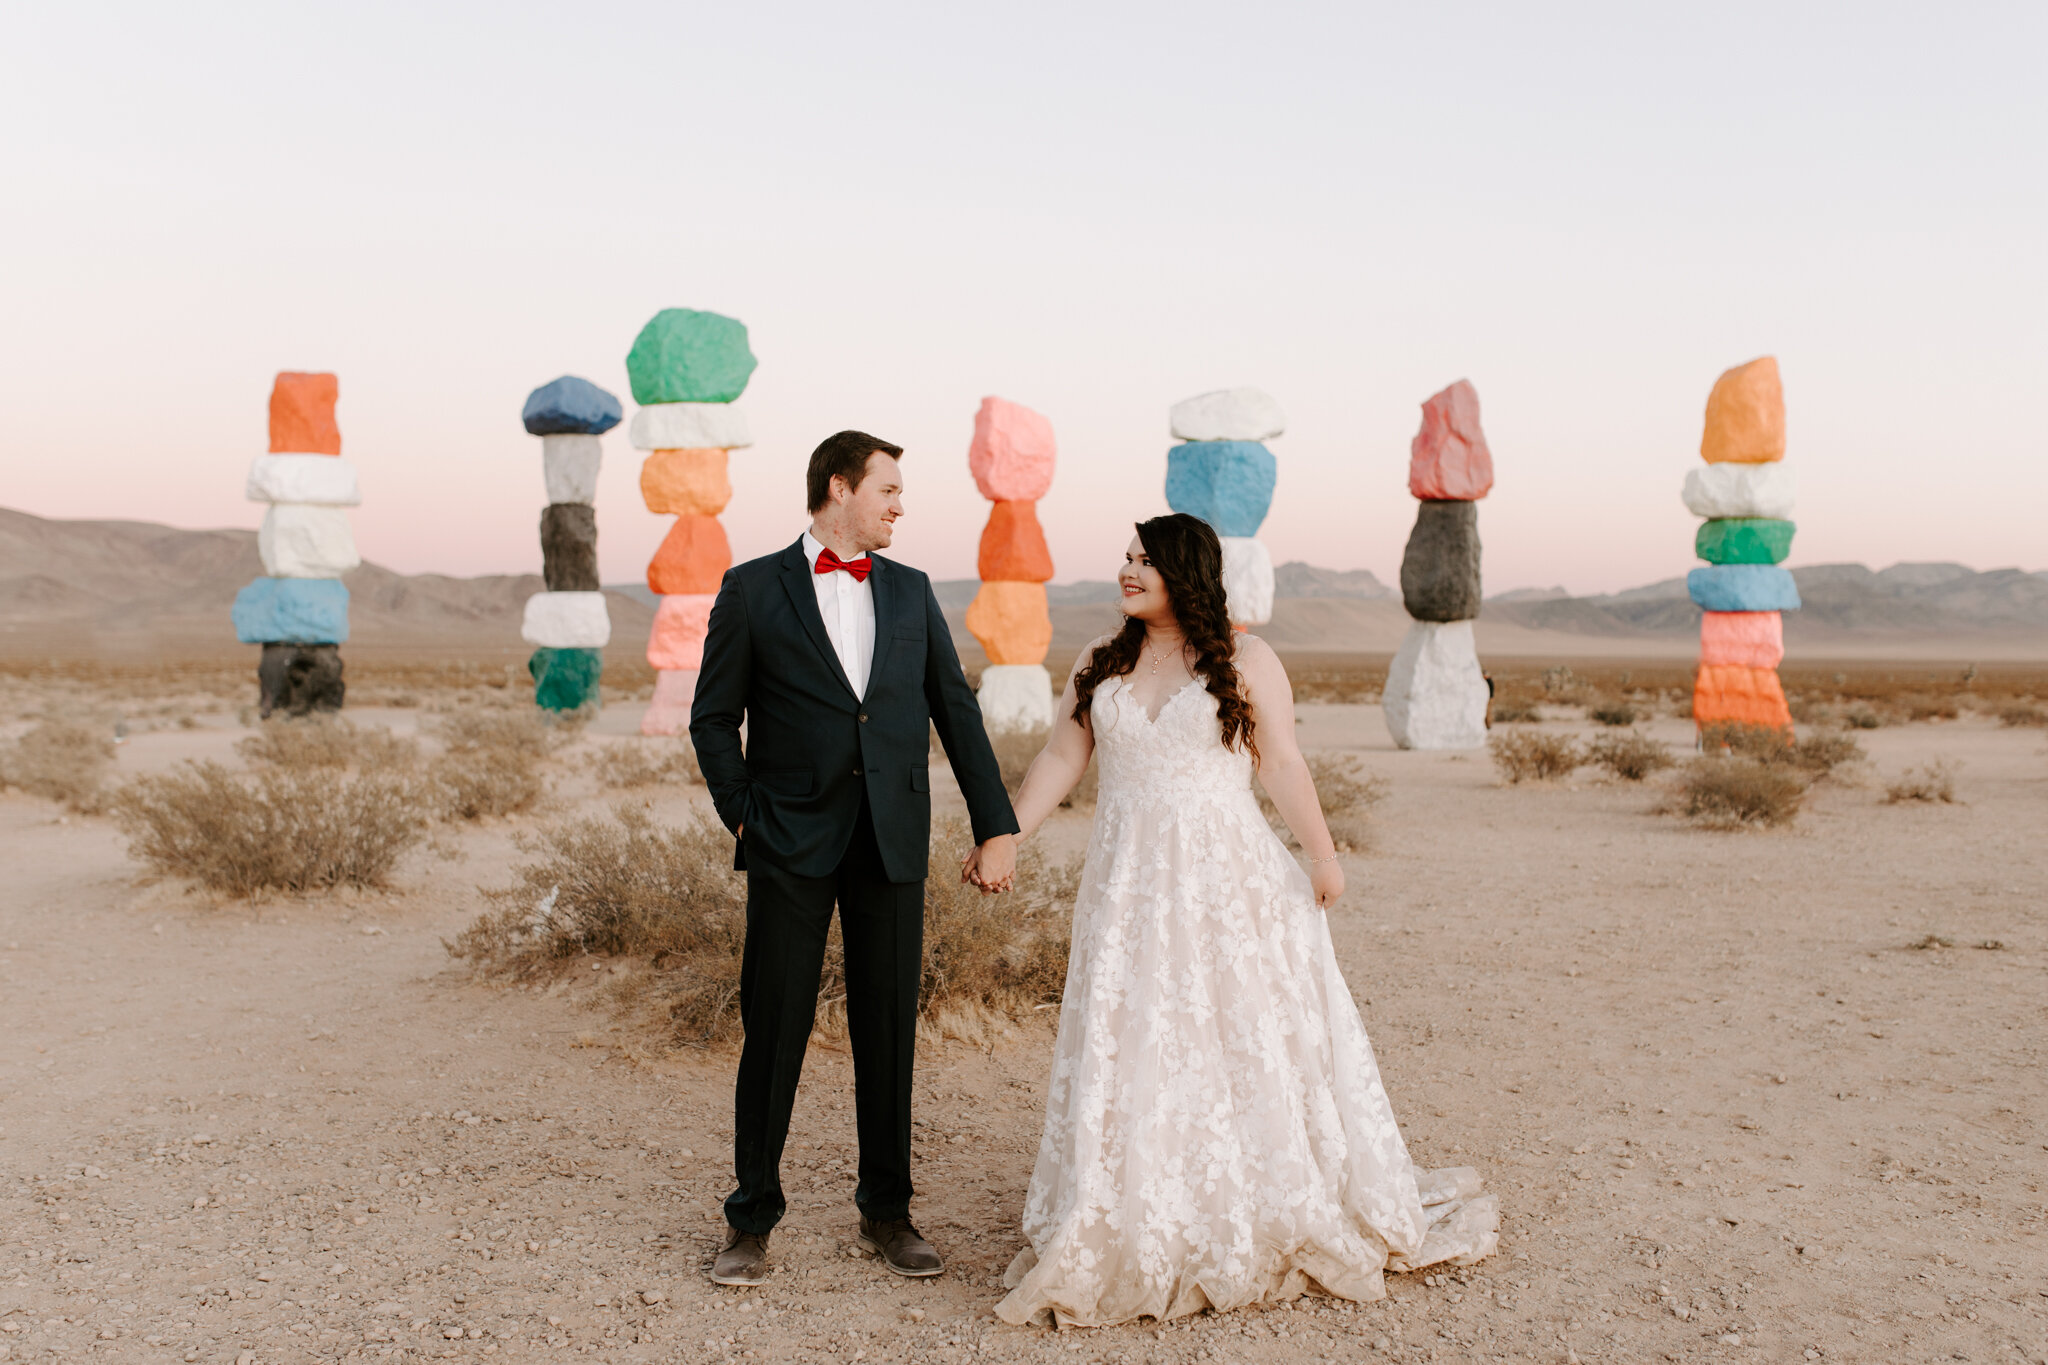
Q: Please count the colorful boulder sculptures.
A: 7